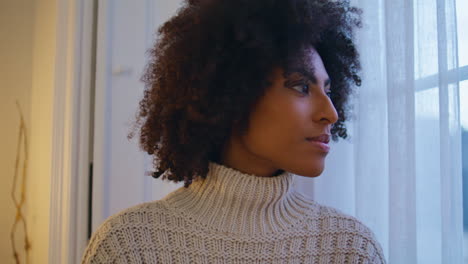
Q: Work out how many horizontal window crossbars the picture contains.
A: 1